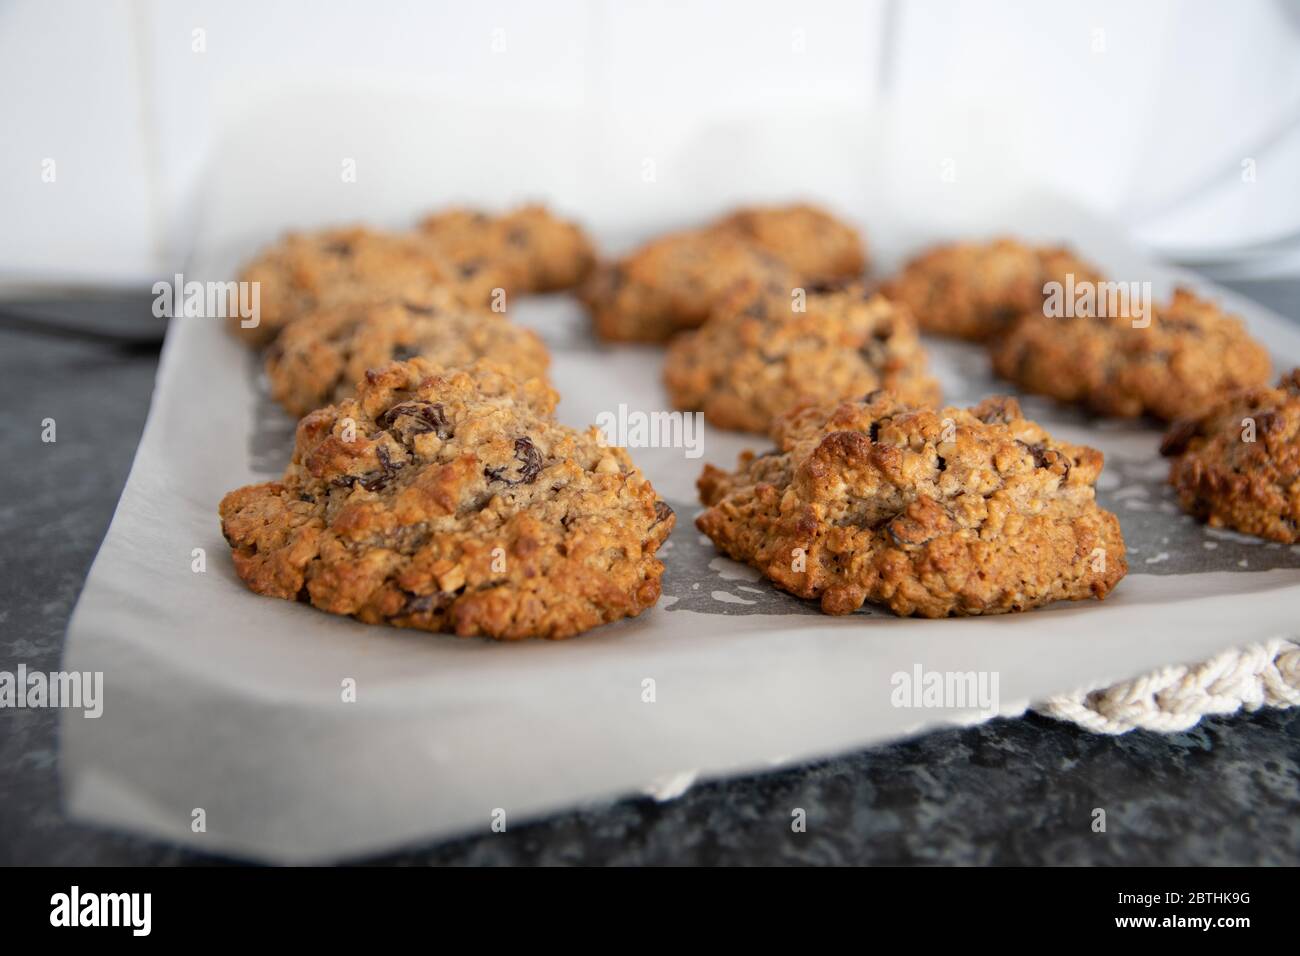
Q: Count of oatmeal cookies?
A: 11